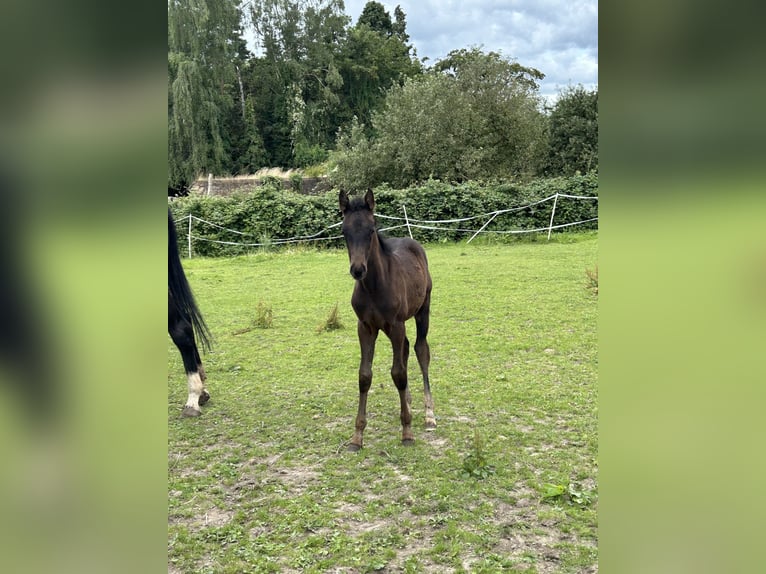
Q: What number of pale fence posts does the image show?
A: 4